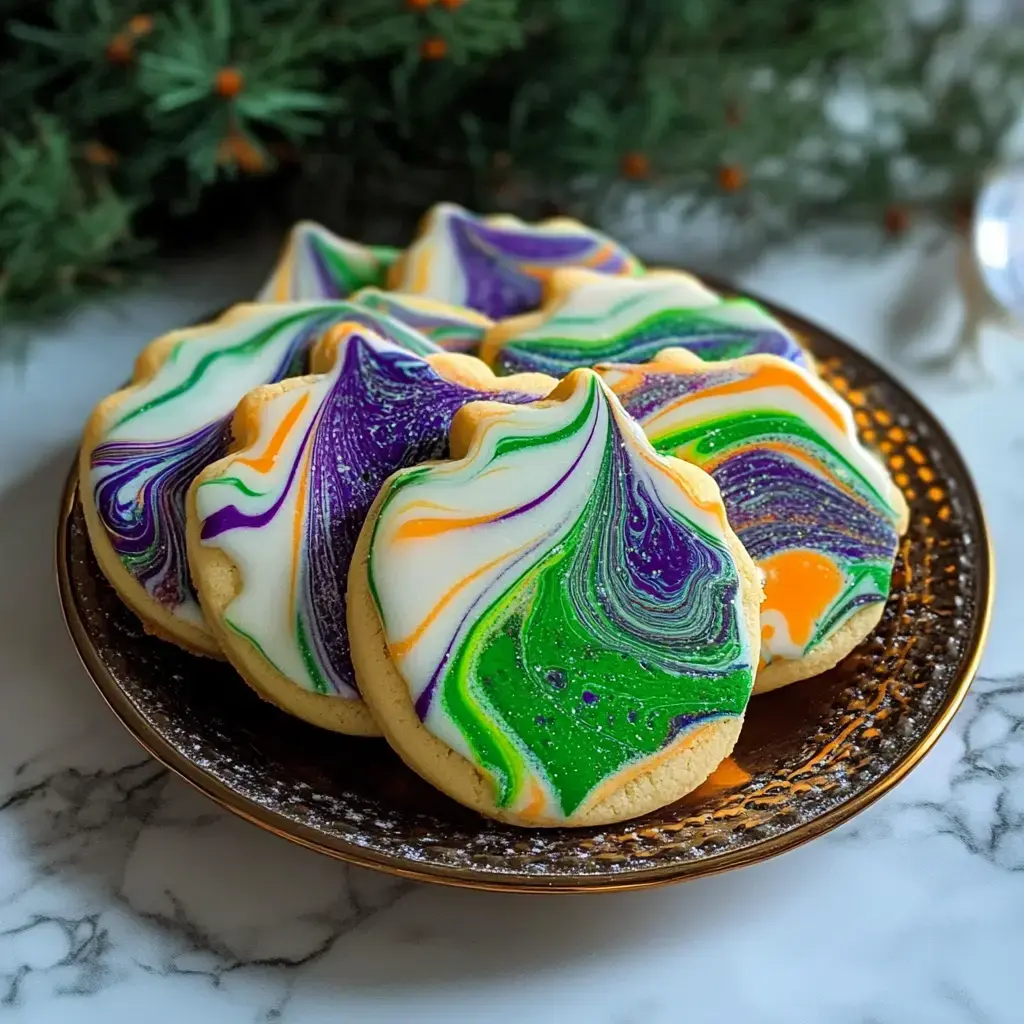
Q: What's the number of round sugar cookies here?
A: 8